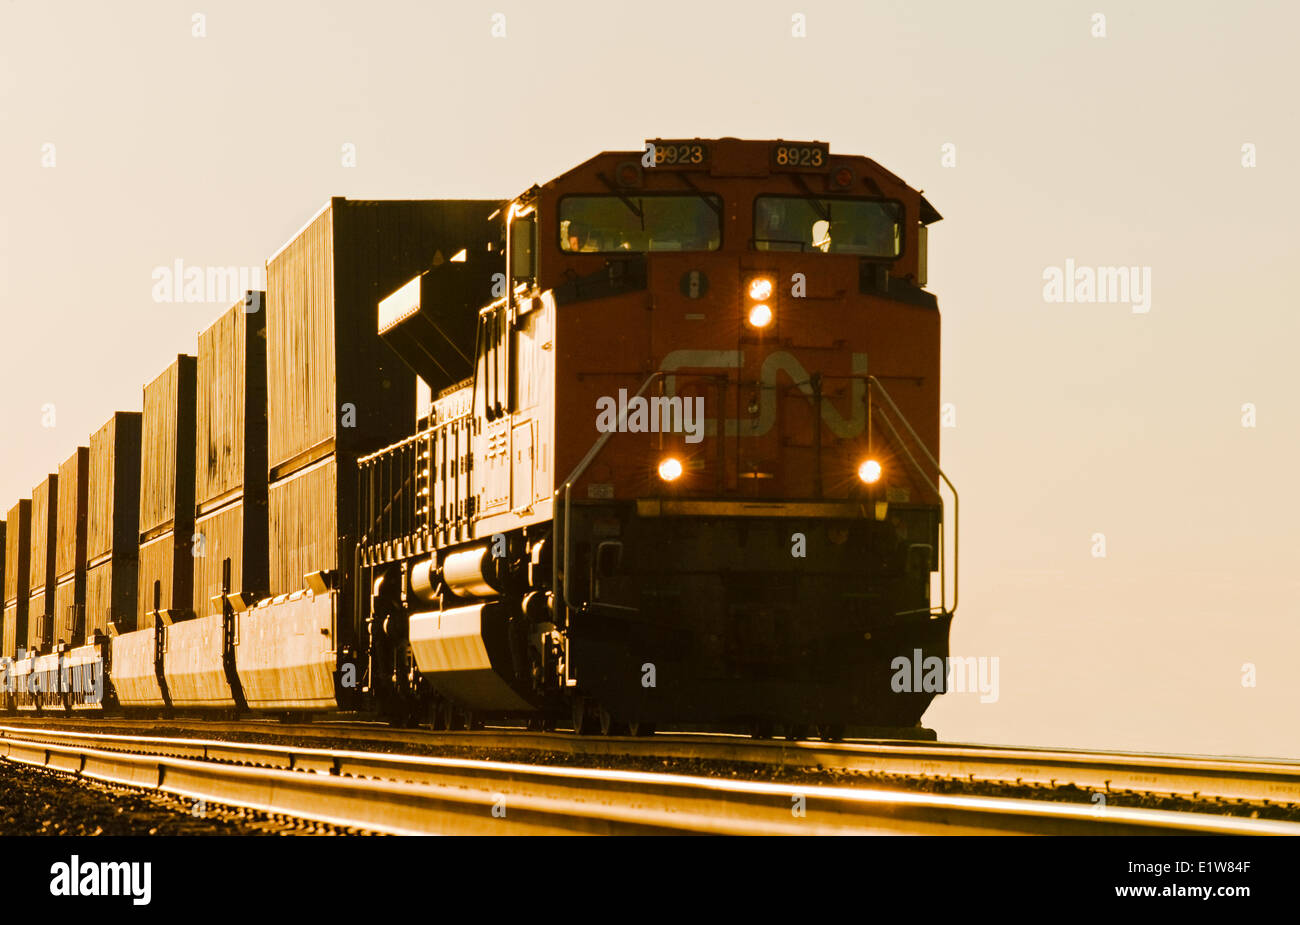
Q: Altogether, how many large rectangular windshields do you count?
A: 2